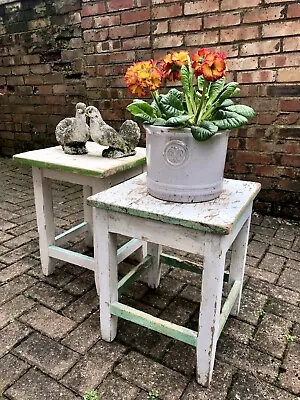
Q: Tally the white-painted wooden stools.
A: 2